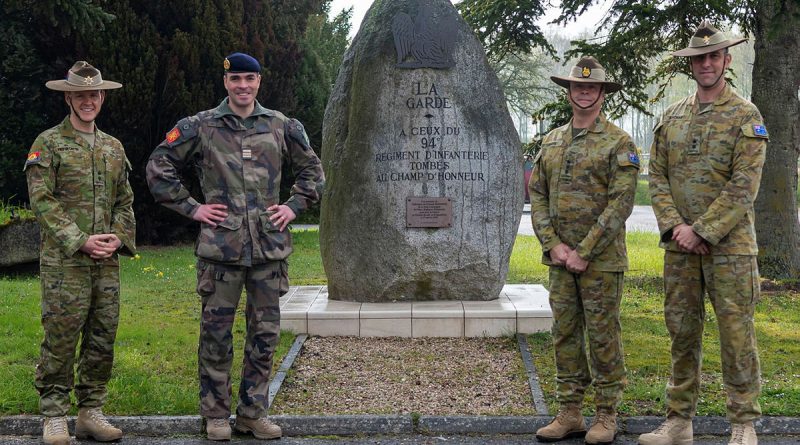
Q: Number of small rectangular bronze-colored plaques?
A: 1